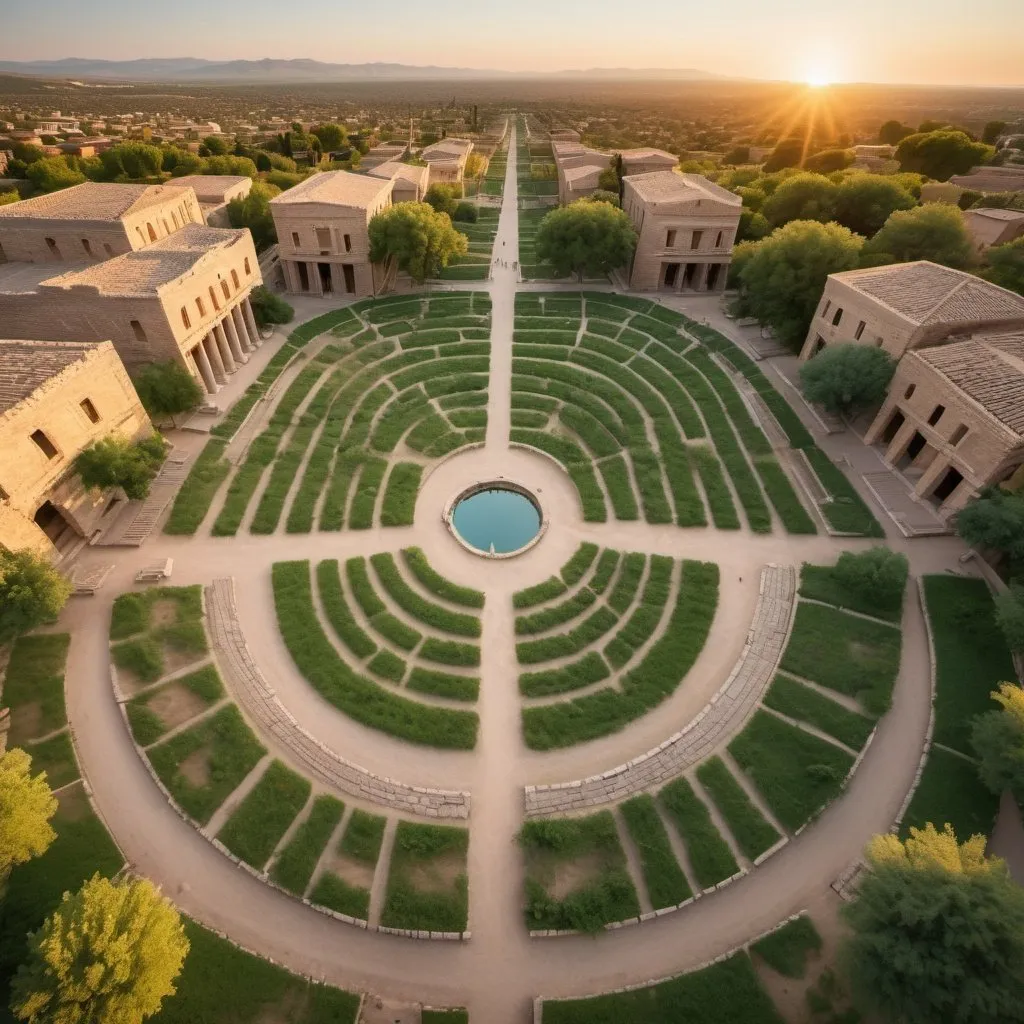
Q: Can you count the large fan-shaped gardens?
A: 4